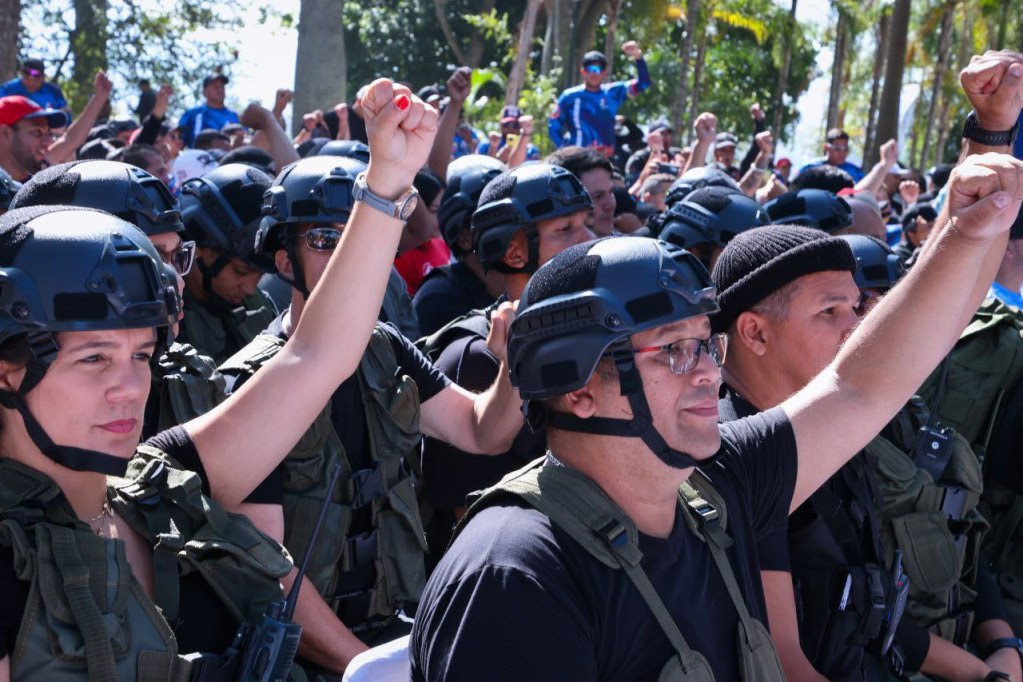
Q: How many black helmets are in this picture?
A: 13